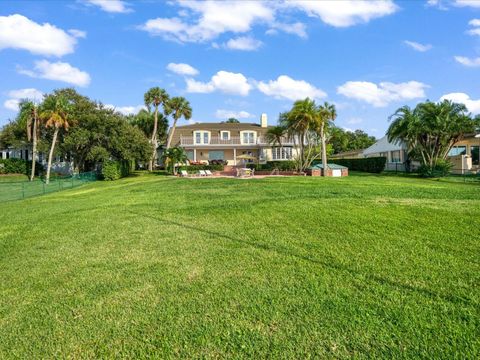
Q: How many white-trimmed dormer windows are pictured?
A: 3